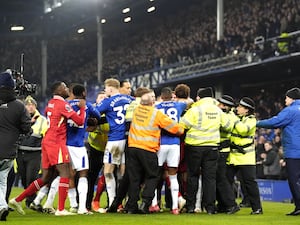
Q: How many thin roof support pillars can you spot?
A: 3